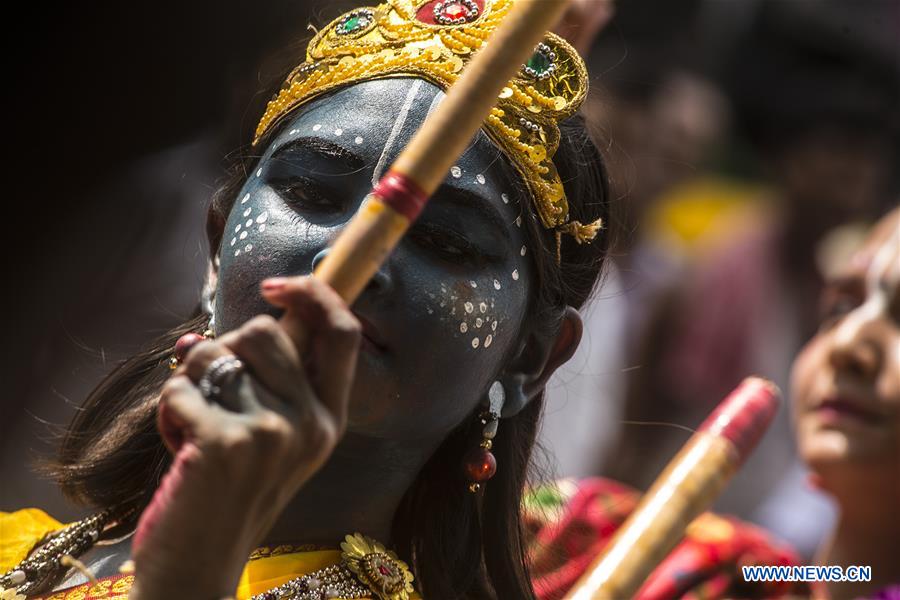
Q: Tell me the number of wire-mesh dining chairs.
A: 0